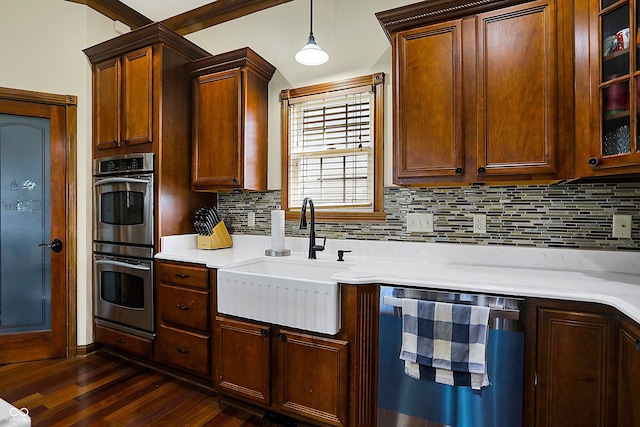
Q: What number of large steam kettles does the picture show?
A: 0